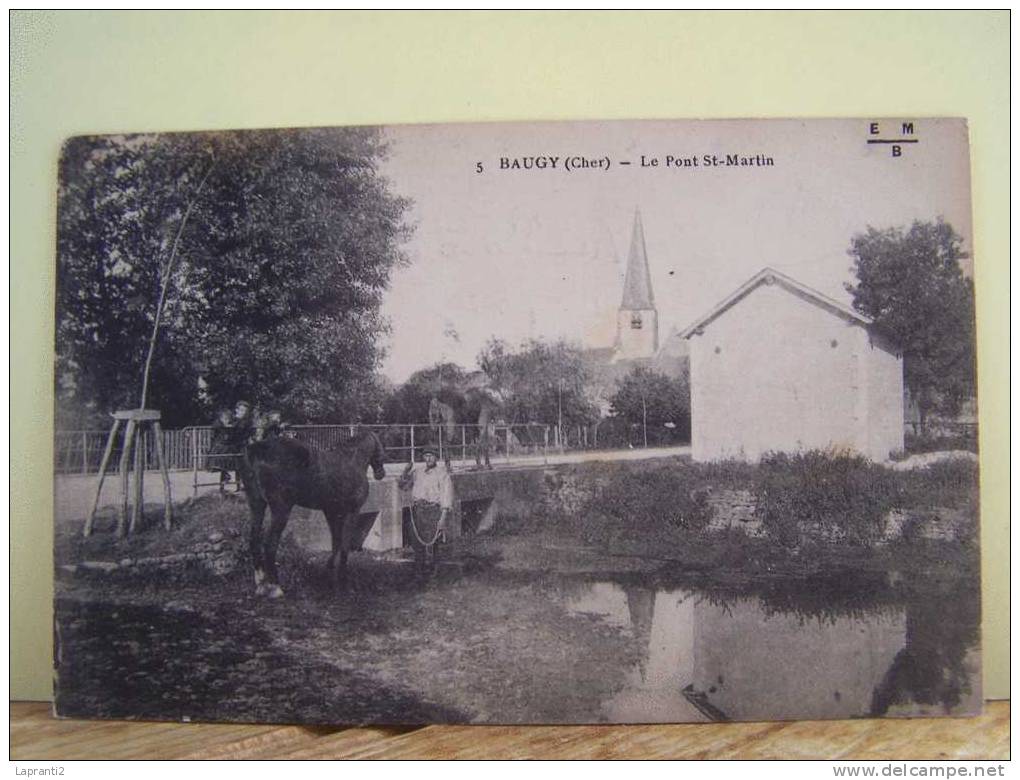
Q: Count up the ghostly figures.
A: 2